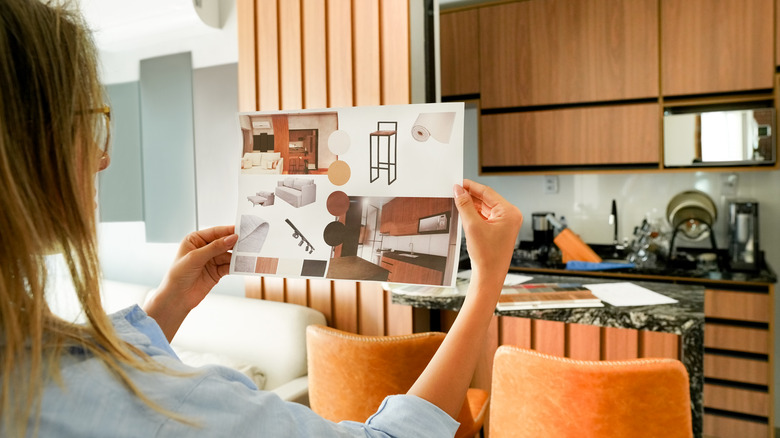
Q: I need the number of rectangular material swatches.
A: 4